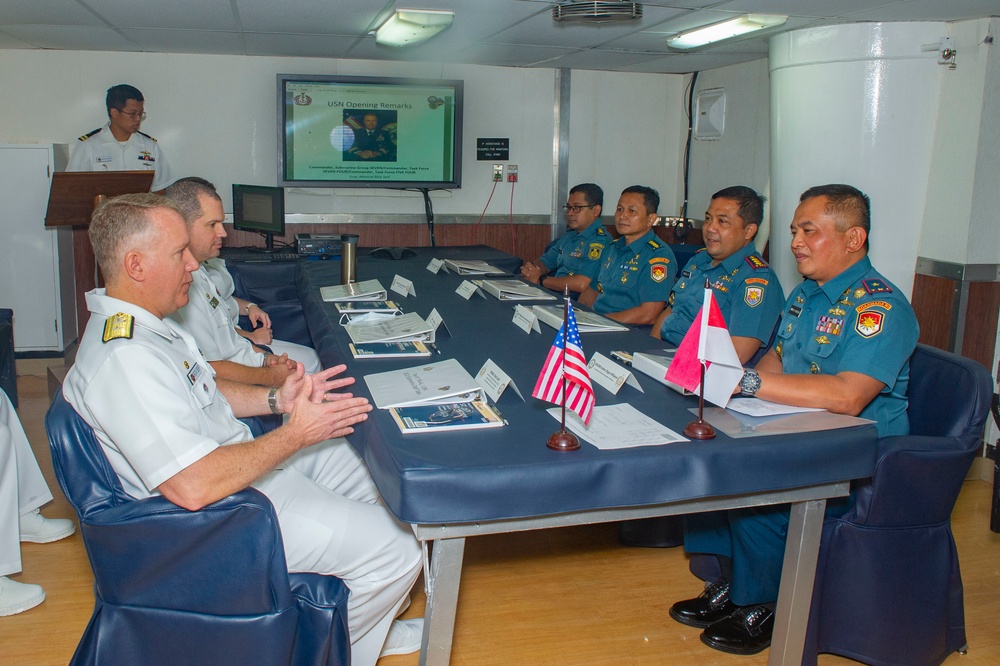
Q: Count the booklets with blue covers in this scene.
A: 3